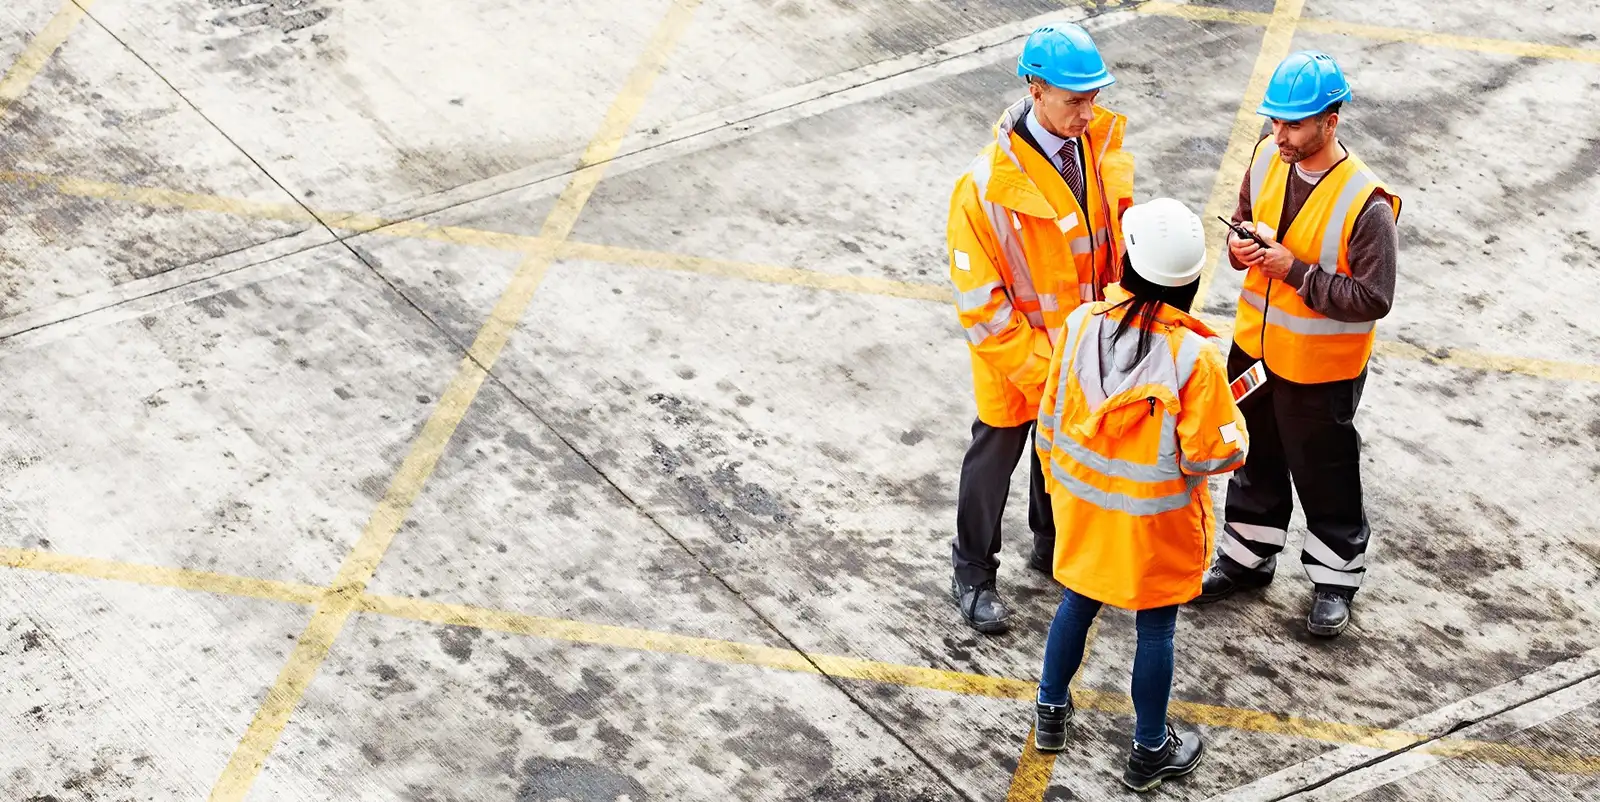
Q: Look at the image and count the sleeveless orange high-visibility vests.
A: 1